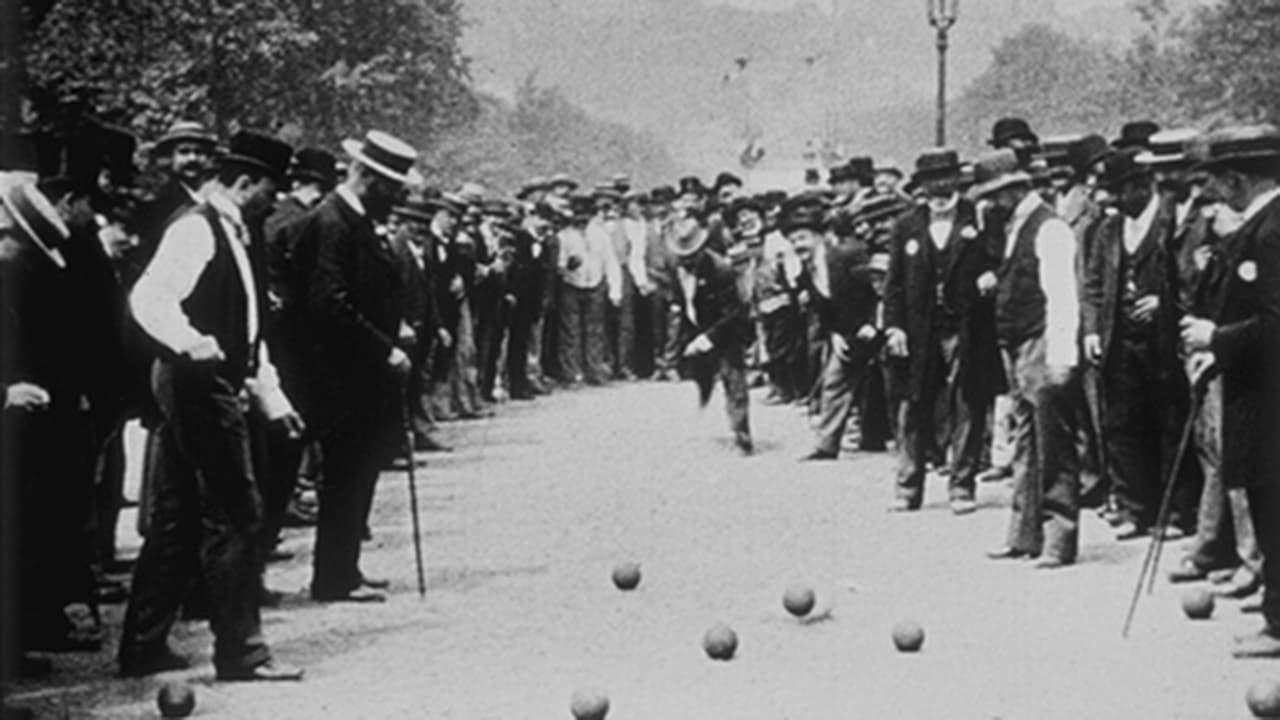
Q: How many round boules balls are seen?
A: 8